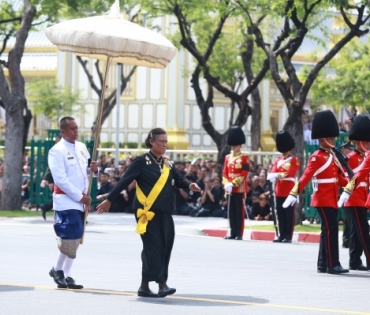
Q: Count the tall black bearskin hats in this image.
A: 4